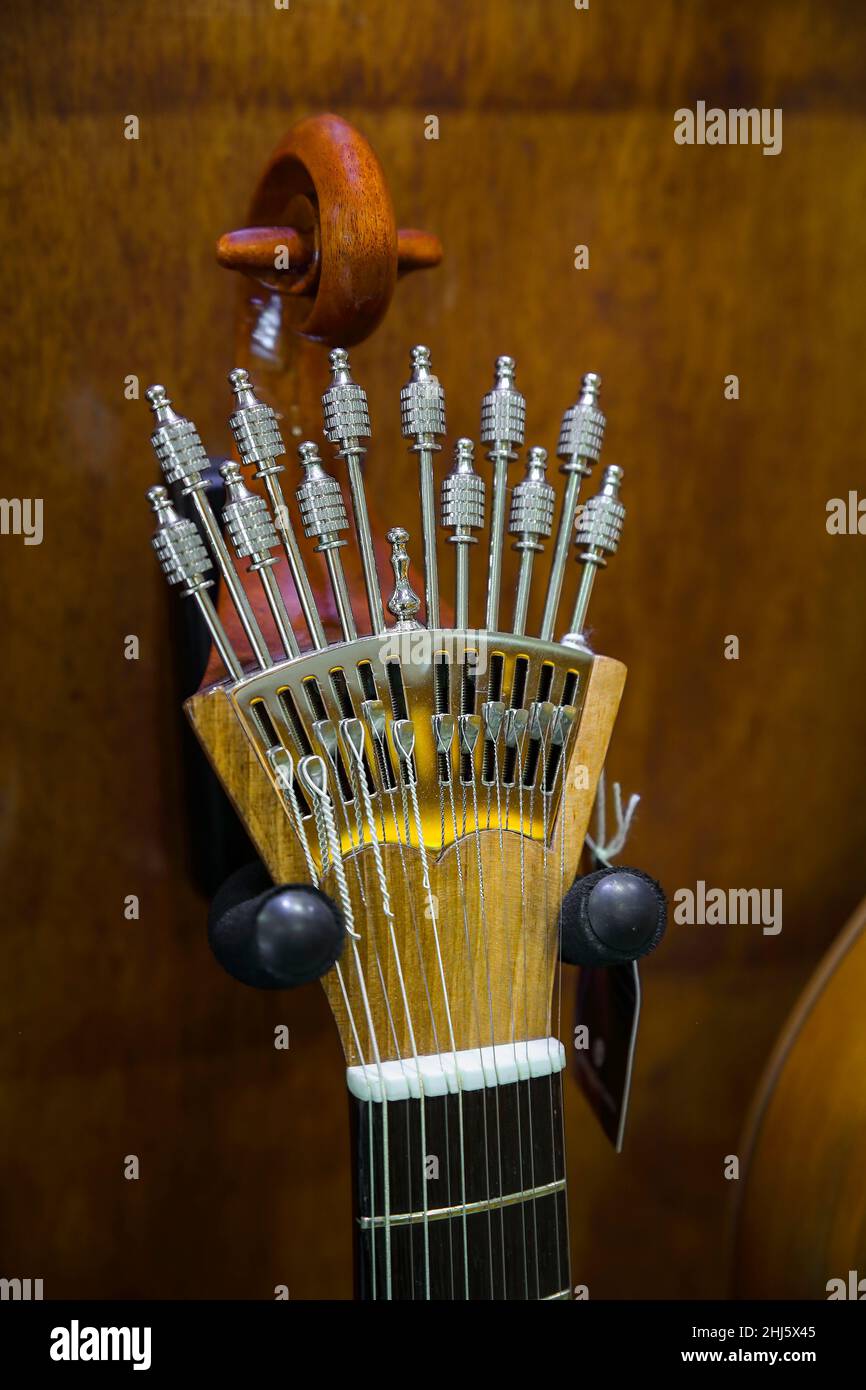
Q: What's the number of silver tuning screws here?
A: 12